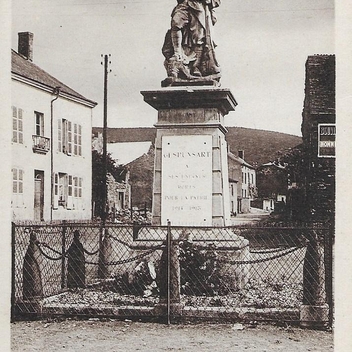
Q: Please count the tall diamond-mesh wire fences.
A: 1